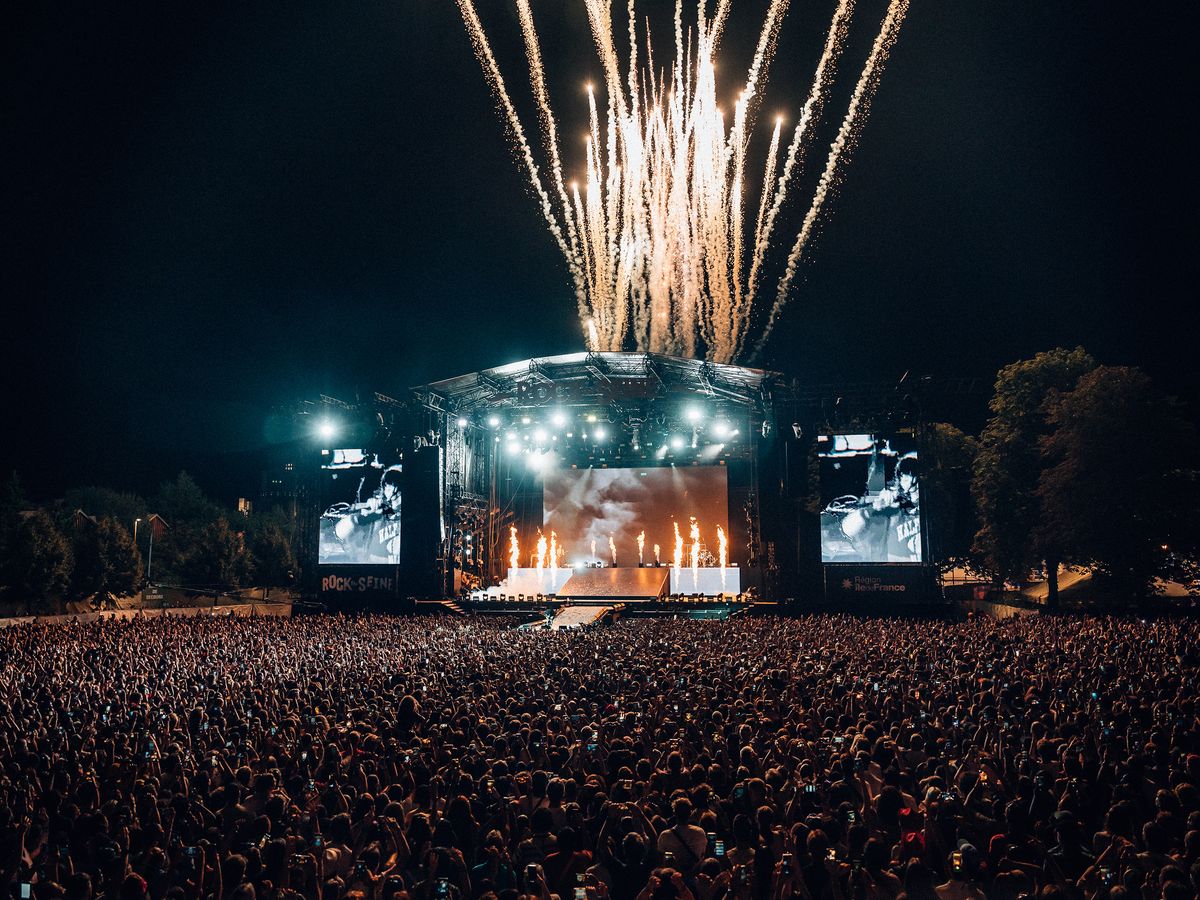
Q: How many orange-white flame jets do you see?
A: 10